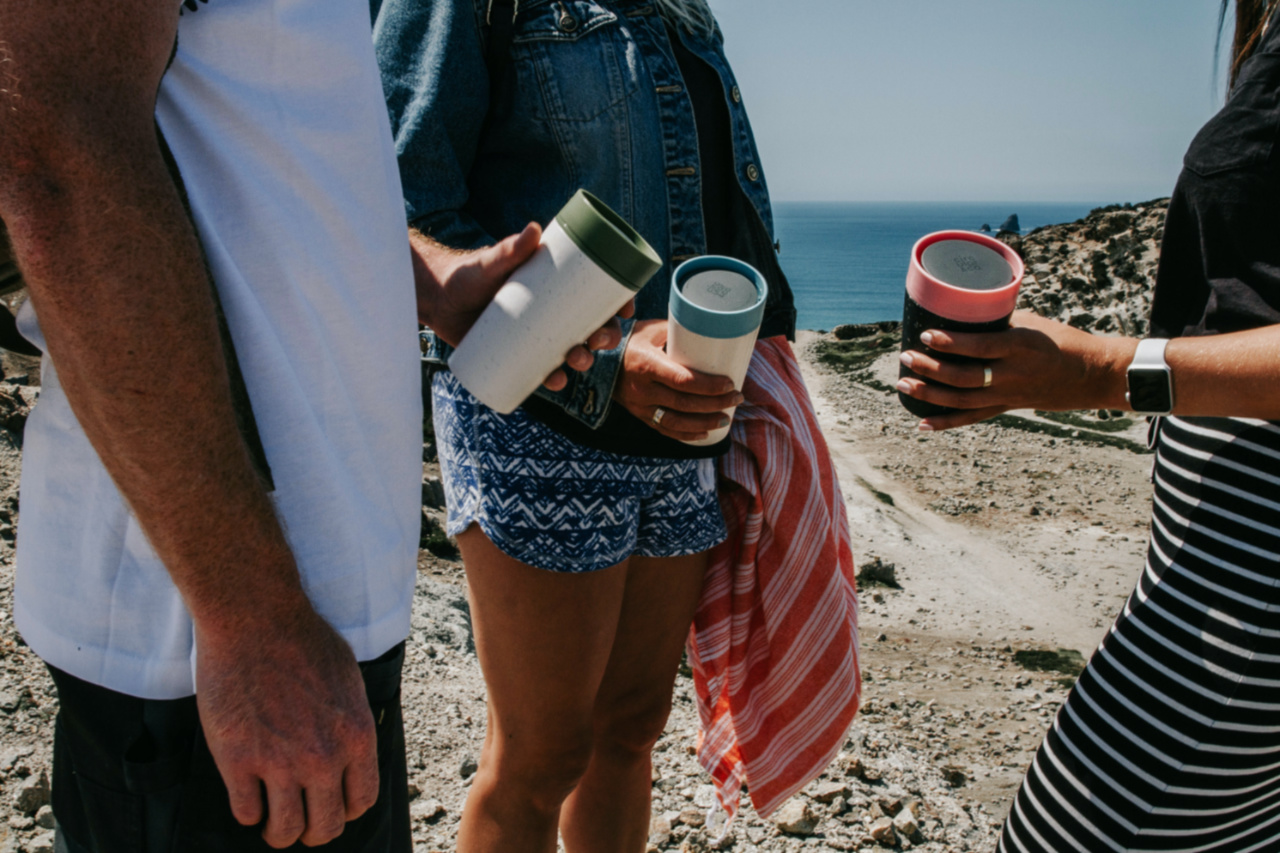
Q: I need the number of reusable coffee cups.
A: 3